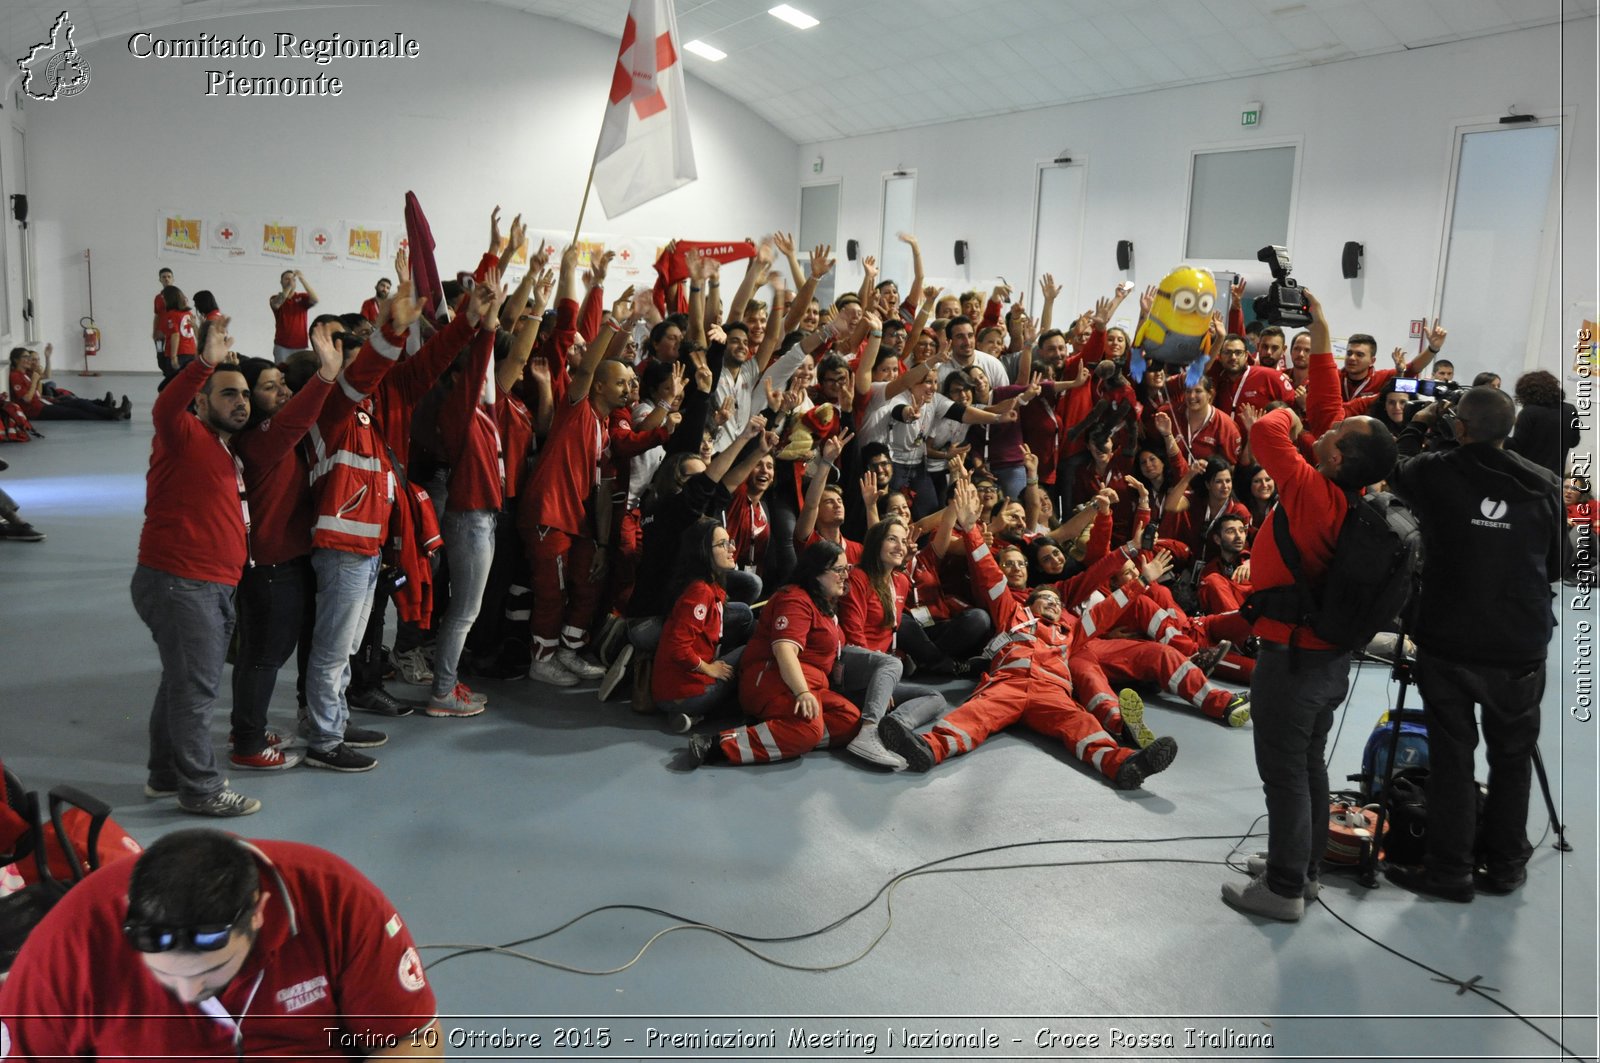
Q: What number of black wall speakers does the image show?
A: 5